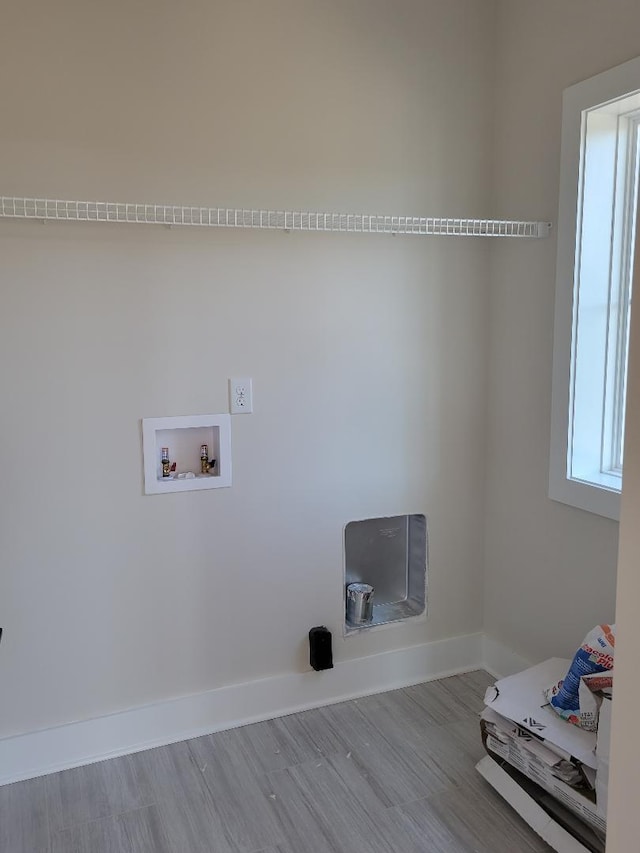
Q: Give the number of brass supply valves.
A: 2